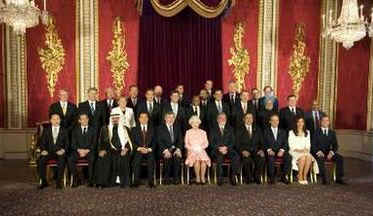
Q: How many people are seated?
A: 11